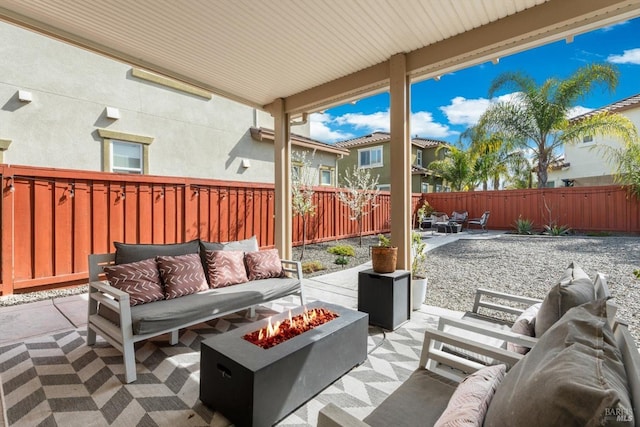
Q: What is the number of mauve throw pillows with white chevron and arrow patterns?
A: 4